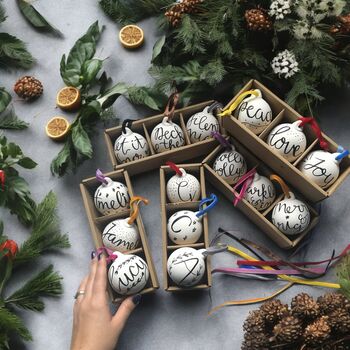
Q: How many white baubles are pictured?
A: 15